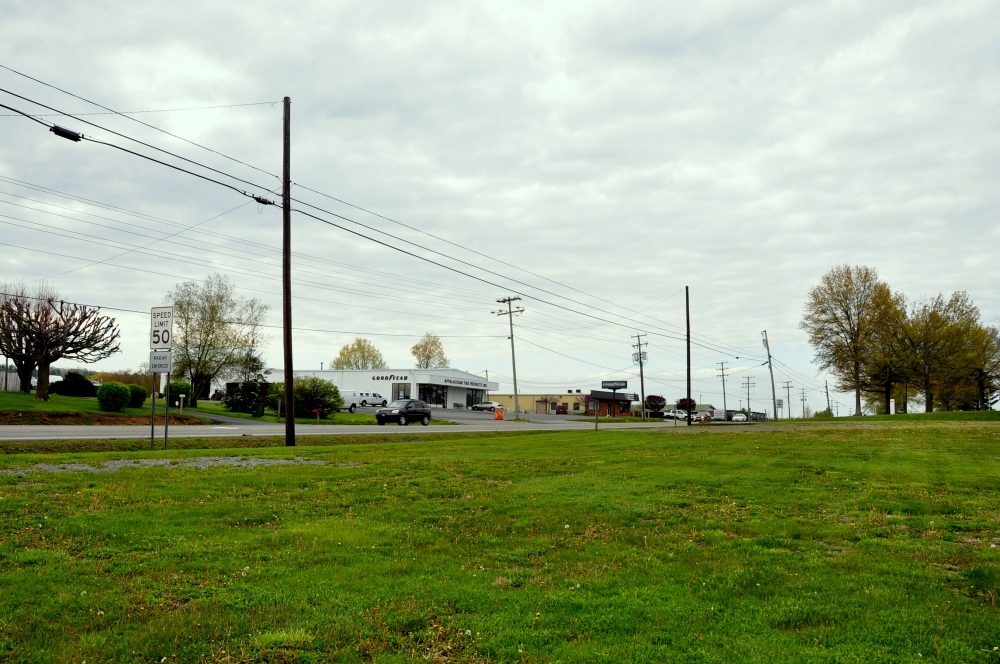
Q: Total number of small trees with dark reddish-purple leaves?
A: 2